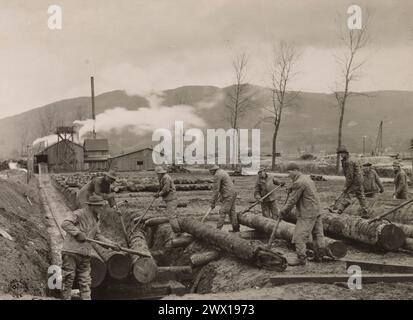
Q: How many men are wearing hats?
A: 9